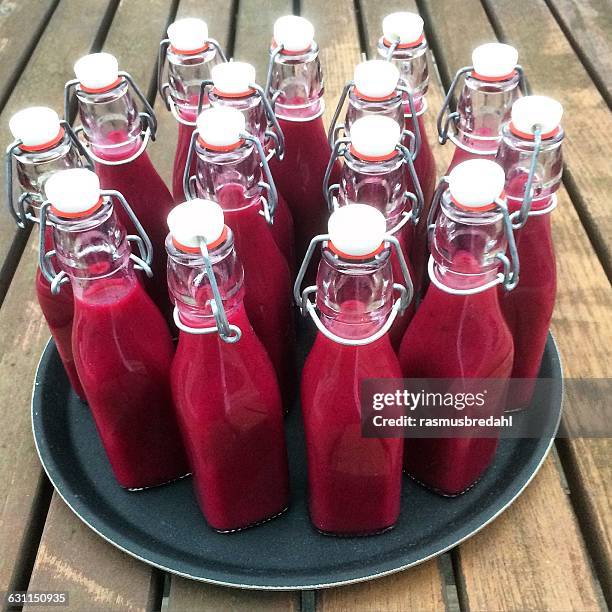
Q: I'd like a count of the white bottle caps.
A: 15